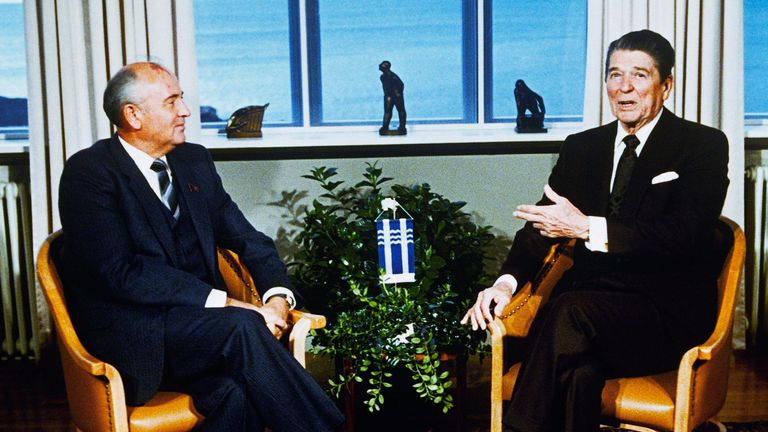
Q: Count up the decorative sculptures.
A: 3